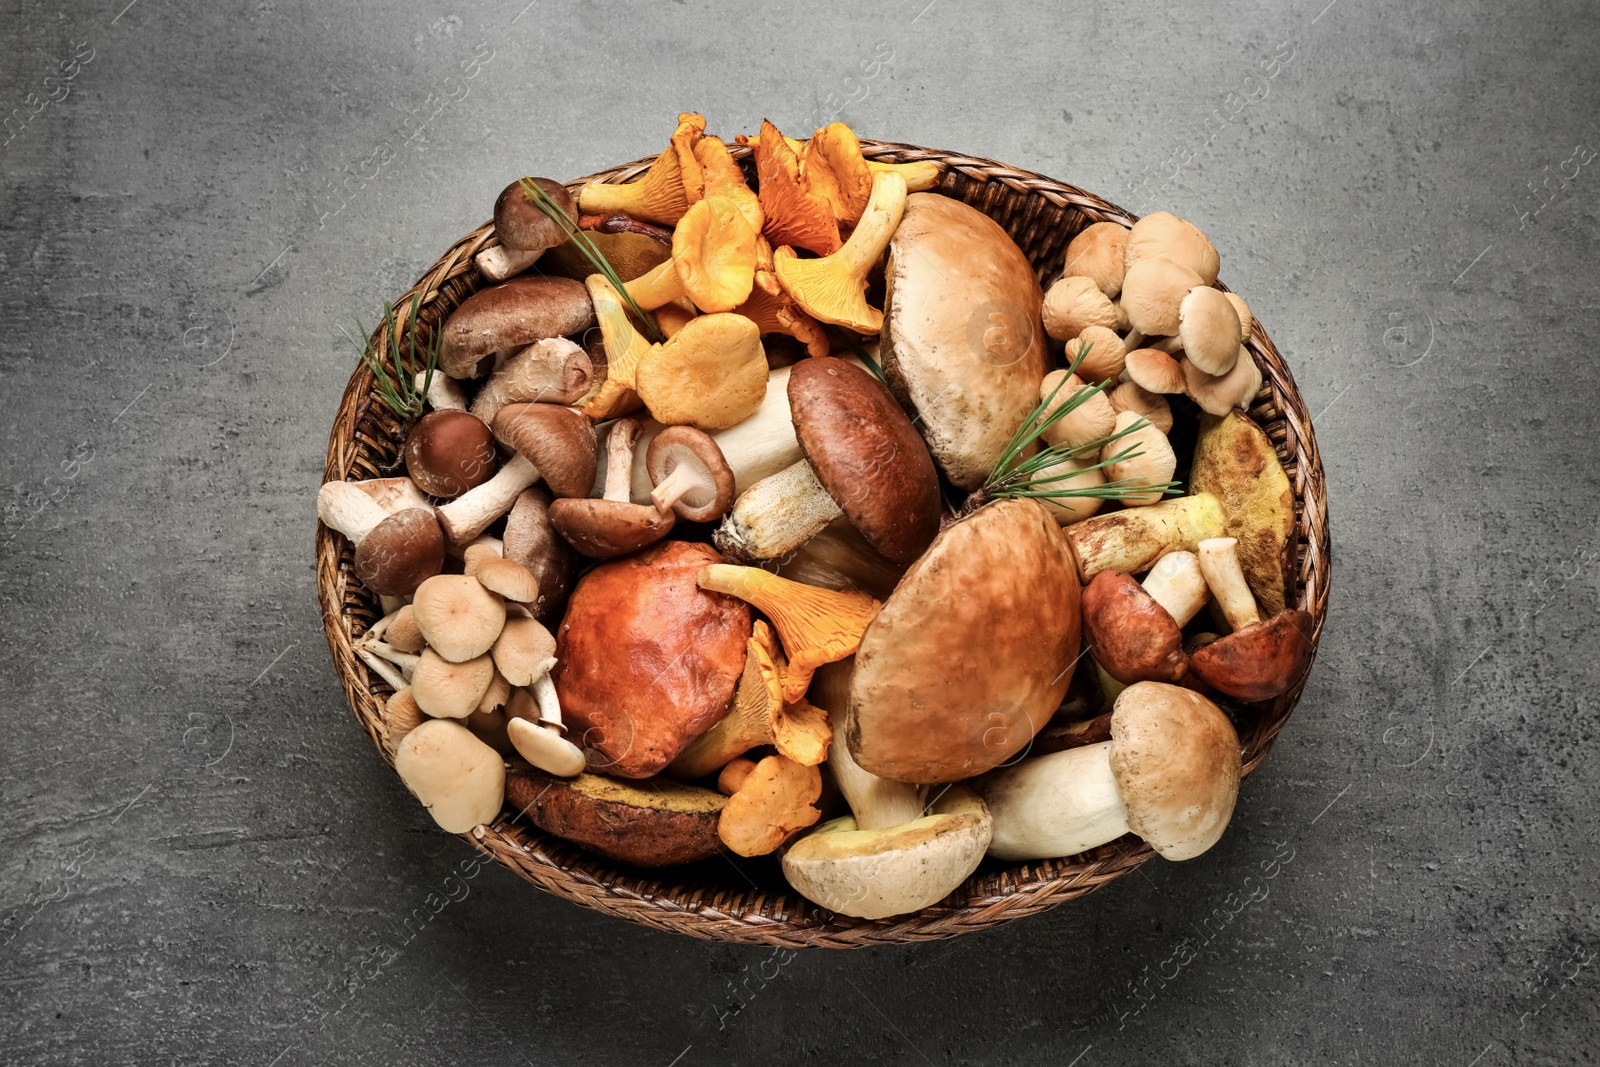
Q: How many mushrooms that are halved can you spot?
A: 0